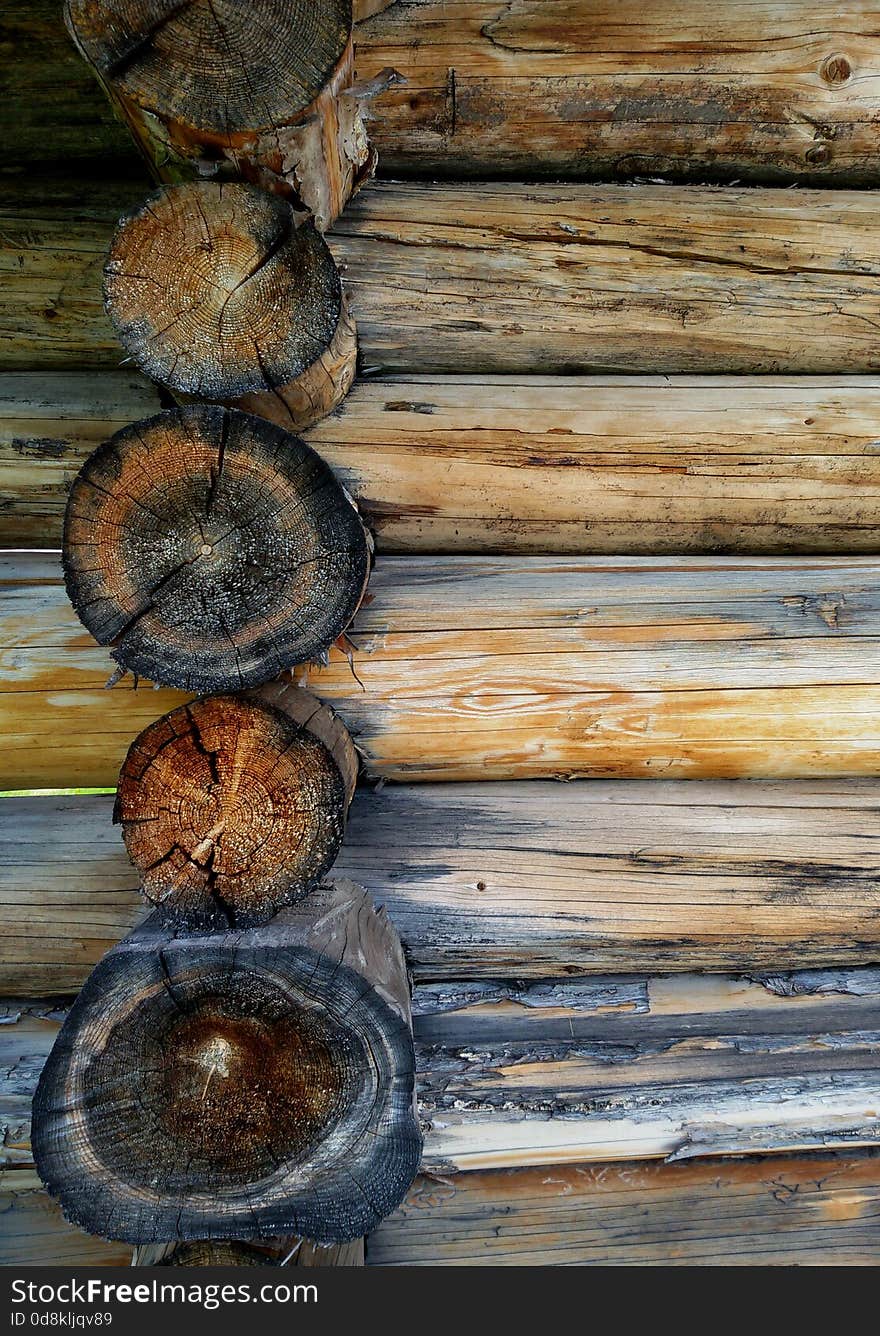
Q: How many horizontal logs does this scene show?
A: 7